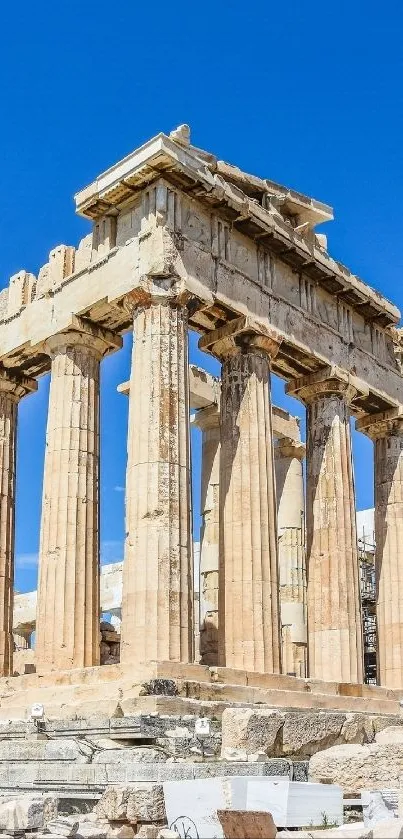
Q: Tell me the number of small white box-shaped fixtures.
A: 2